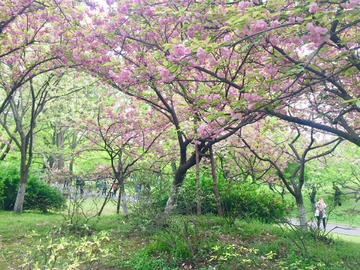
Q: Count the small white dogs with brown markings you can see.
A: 0